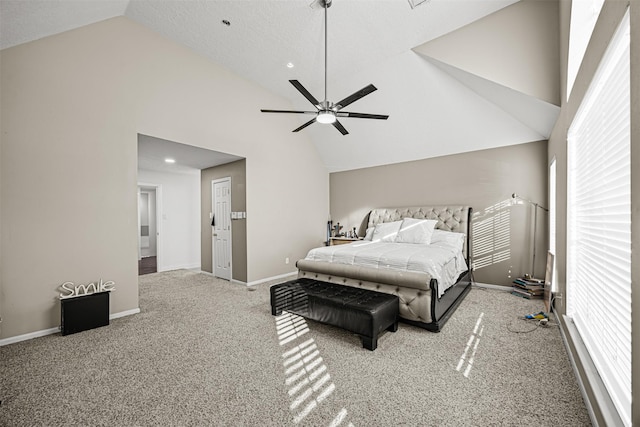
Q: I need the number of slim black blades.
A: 6